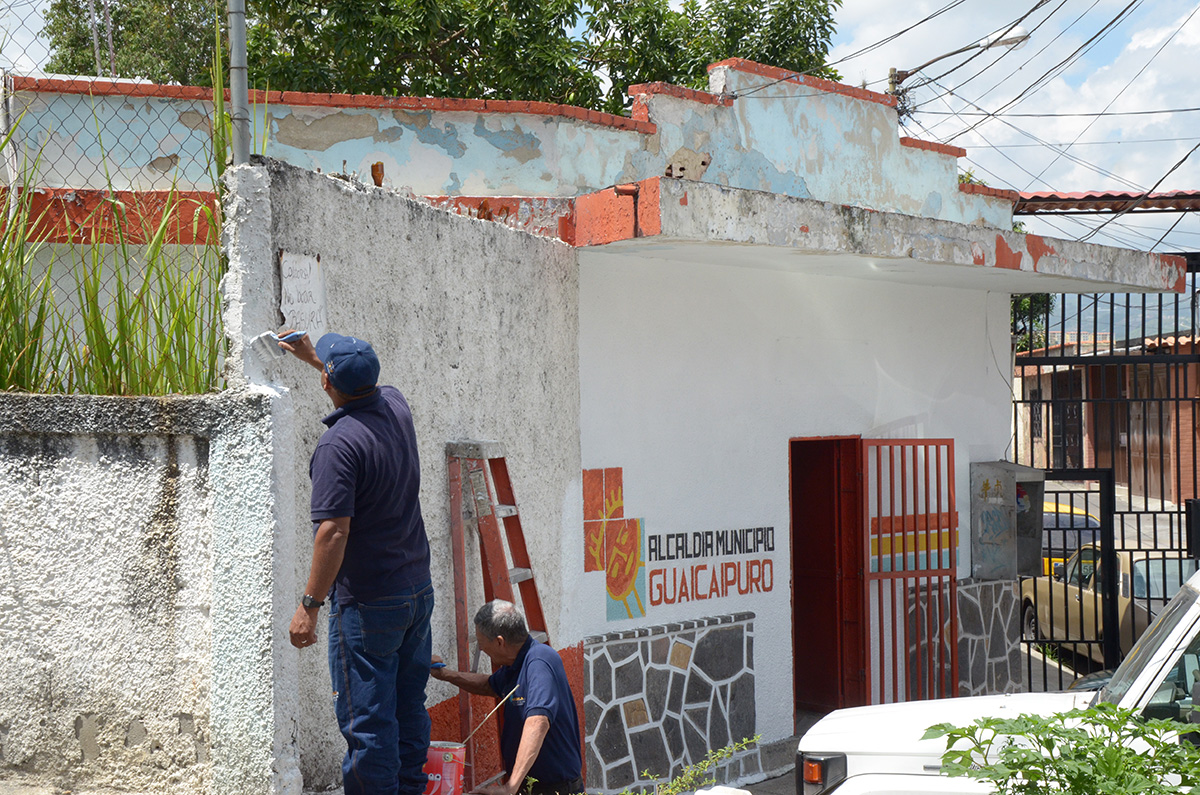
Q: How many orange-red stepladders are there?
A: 1